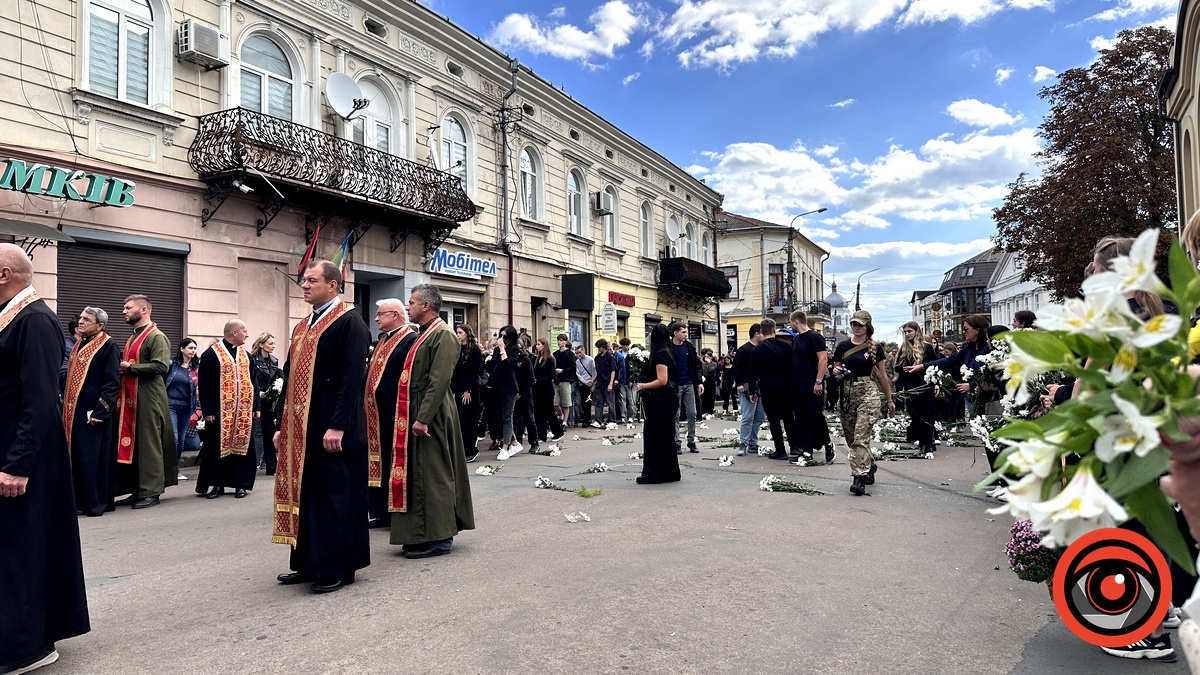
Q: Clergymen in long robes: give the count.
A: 7